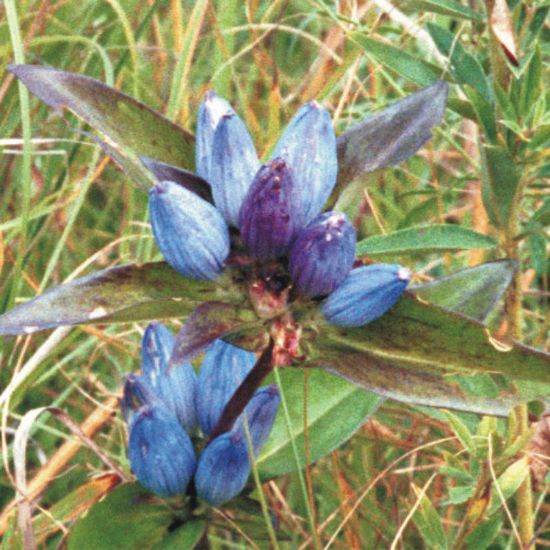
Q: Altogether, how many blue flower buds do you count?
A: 13